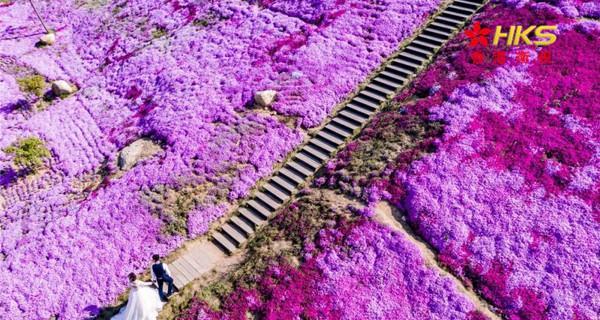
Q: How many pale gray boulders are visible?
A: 4